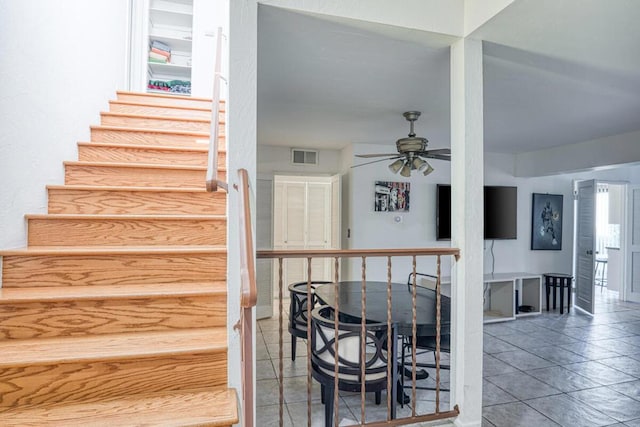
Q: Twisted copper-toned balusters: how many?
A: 7